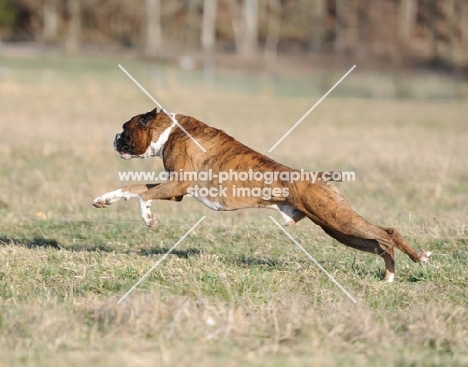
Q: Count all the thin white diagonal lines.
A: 4